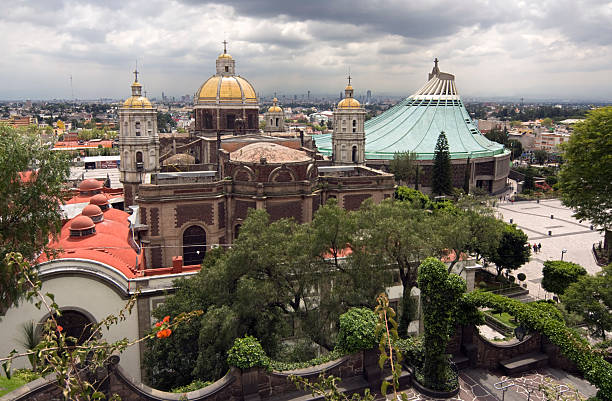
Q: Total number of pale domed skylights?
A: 4